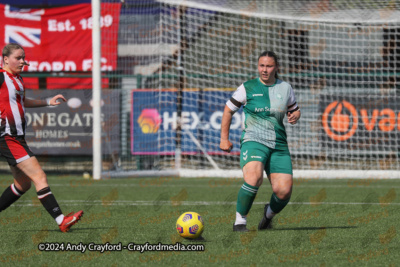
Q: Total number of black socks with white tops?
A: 2